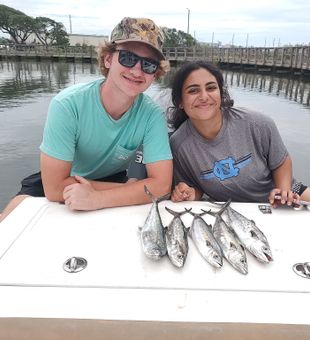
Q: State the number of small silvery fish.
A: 5